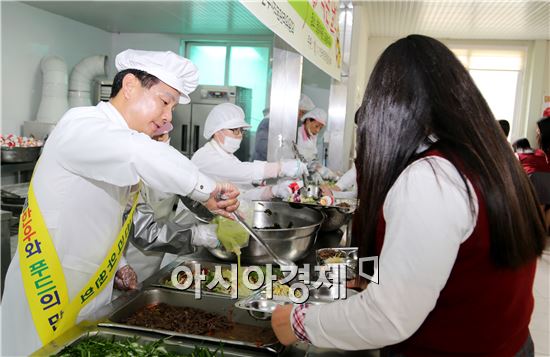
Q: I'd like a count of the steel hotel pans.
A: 3